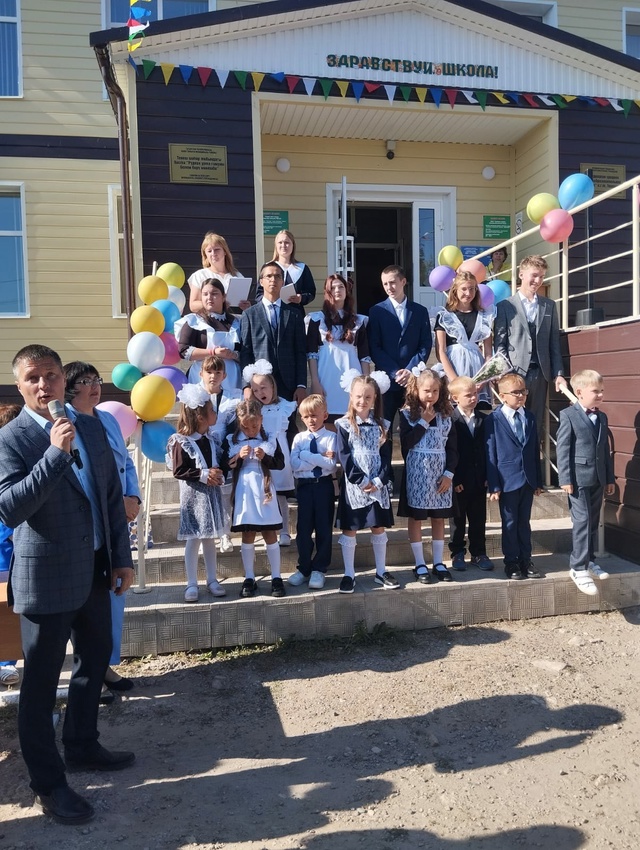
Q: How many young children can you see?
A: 10